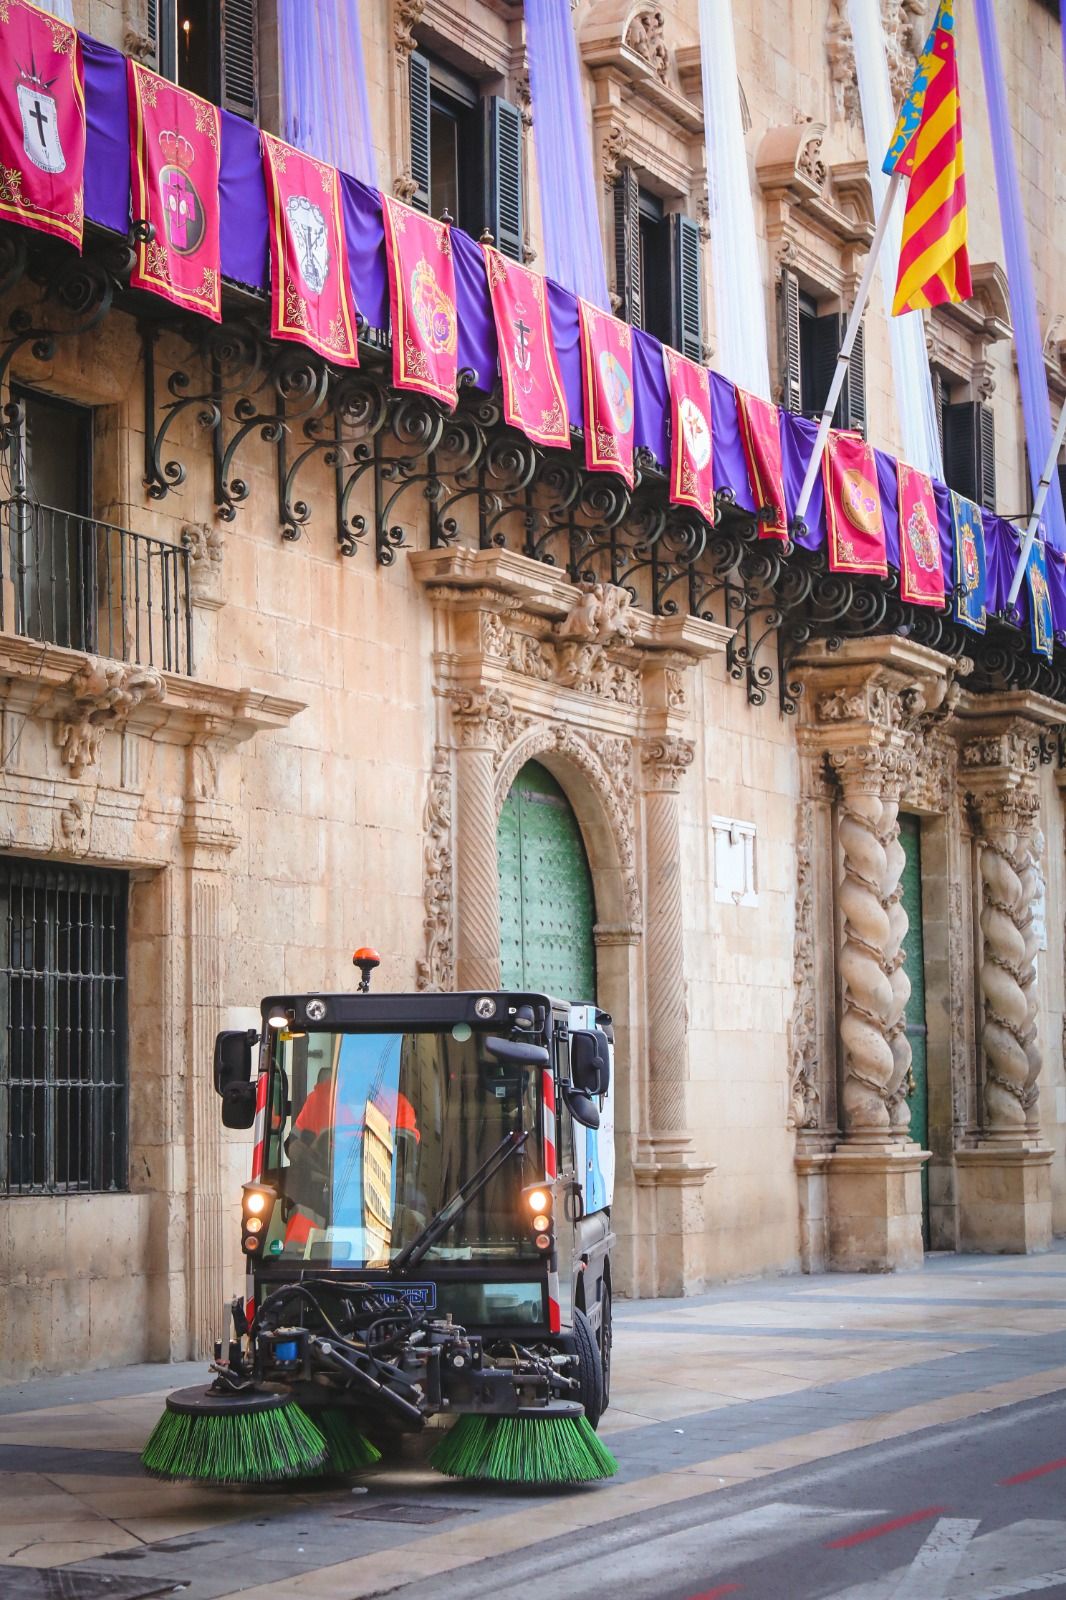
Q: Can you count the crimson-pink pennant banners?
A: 10